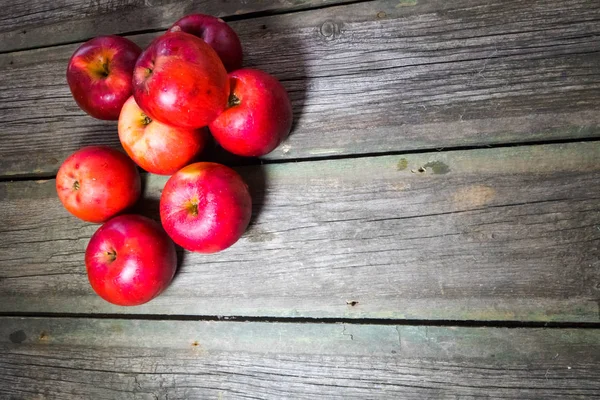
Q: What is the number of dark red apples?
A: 2